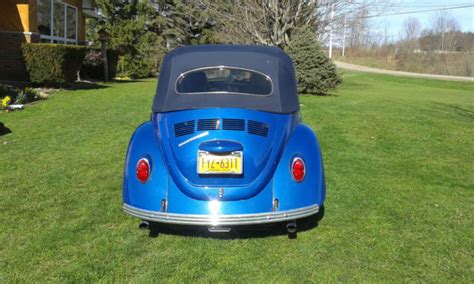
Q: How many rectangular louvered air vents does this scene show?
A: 4